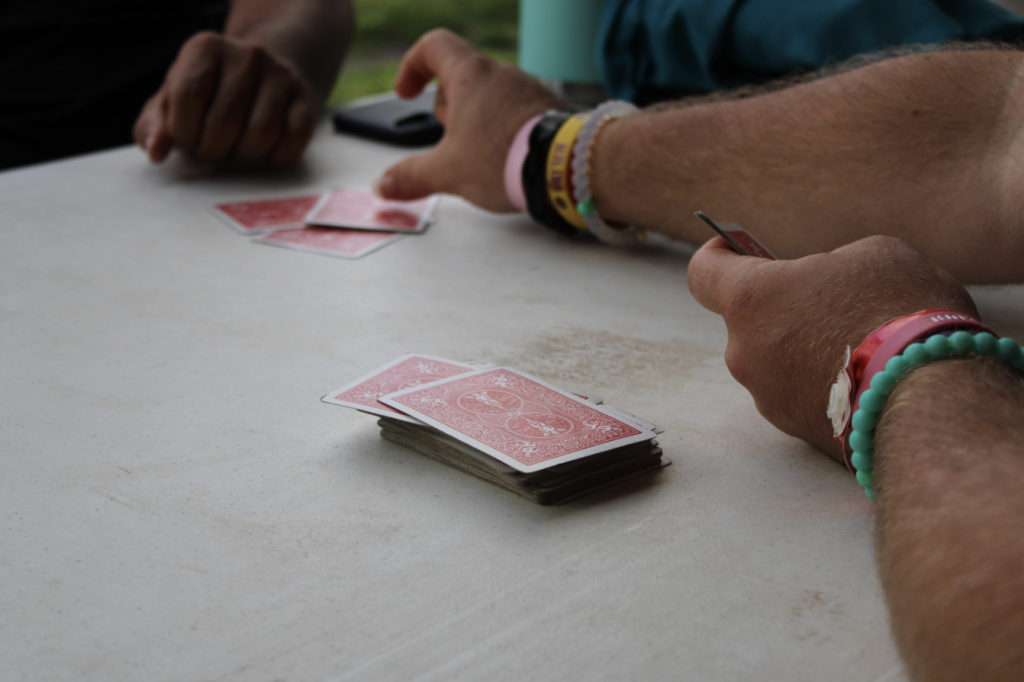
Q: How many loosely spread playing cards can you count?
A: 3